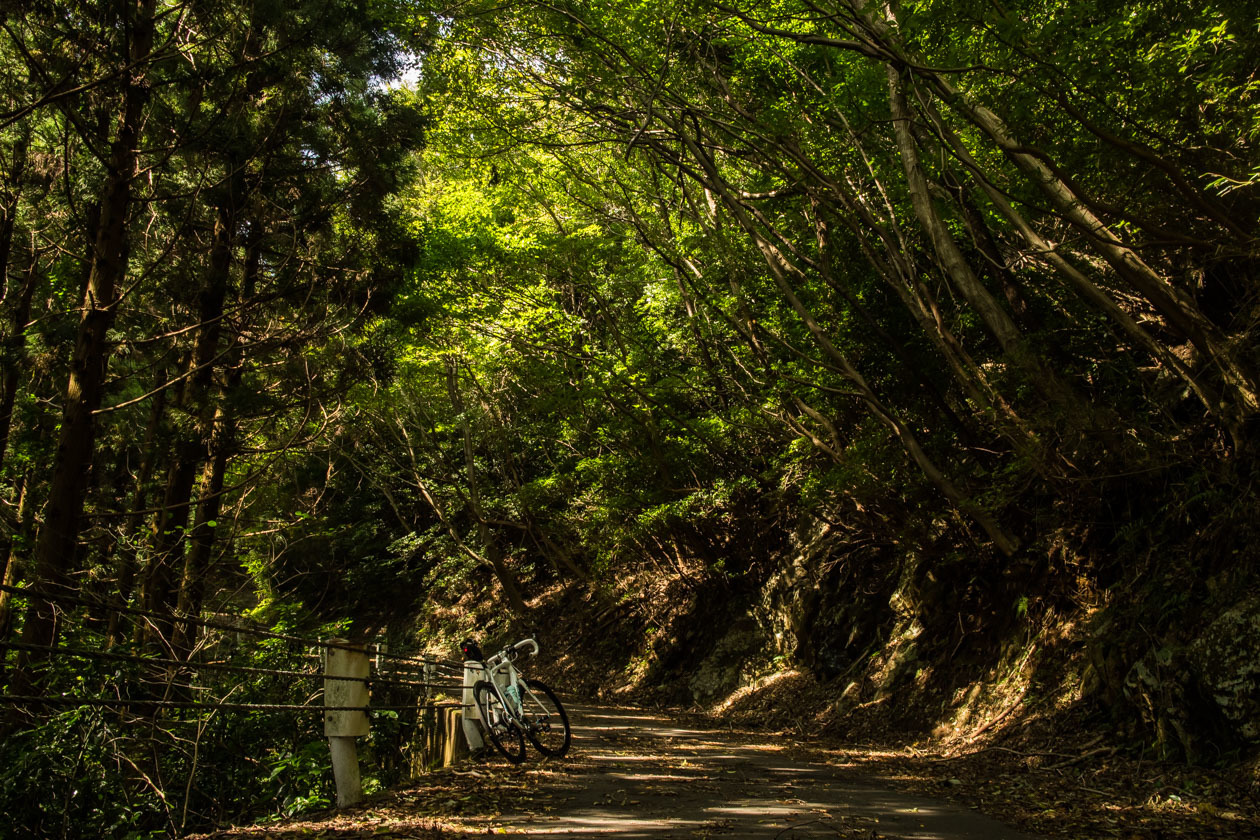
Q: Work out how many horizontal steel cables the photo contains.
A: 3